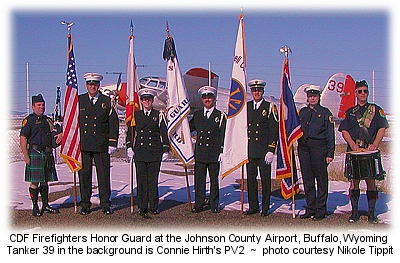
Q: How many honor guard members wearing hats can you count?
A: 7